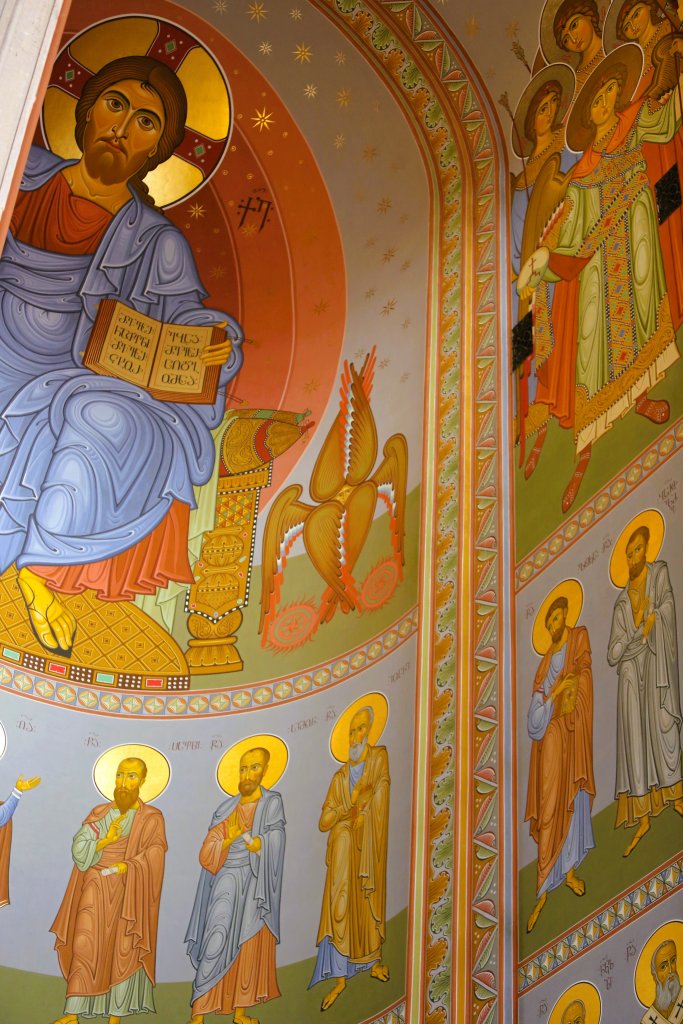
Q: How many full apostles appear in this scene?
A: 5